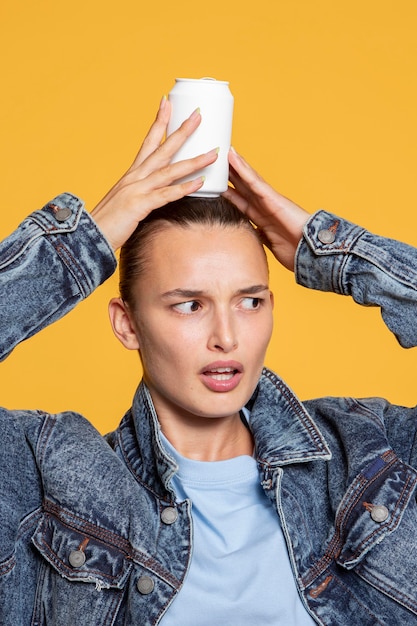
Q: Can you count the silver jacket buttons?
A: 6